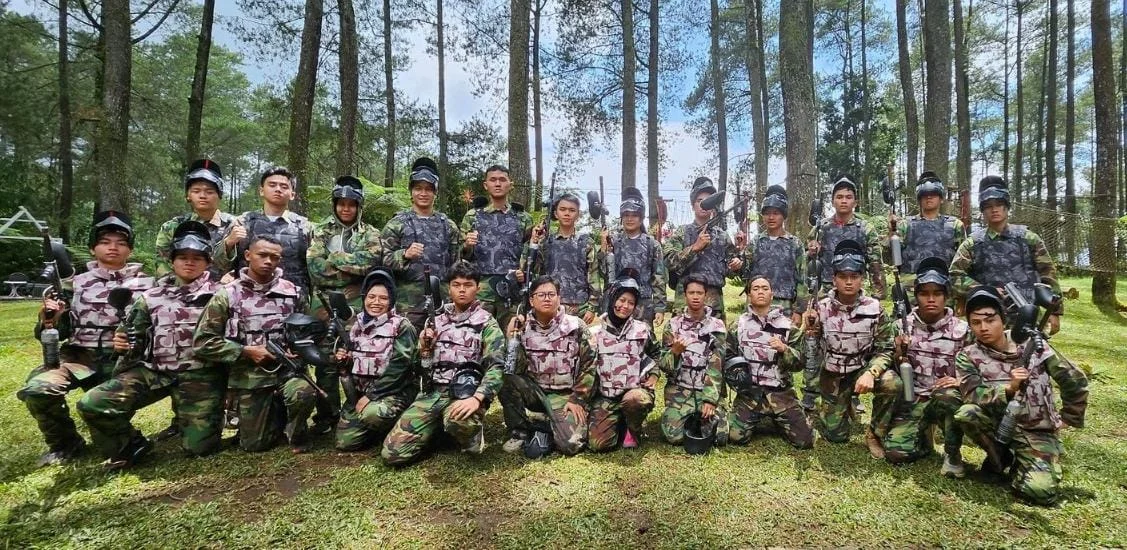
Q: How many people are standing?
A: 12